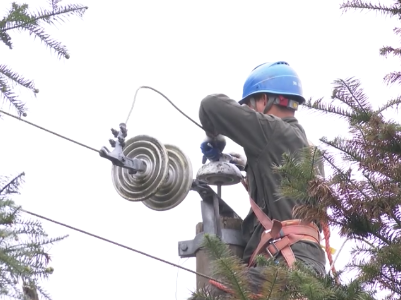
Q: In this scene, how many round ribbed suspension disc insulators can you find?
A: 2